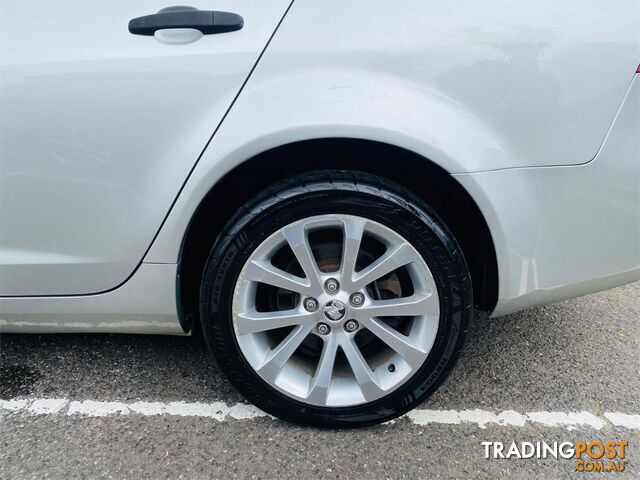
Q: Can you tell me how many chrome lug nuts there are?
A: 5